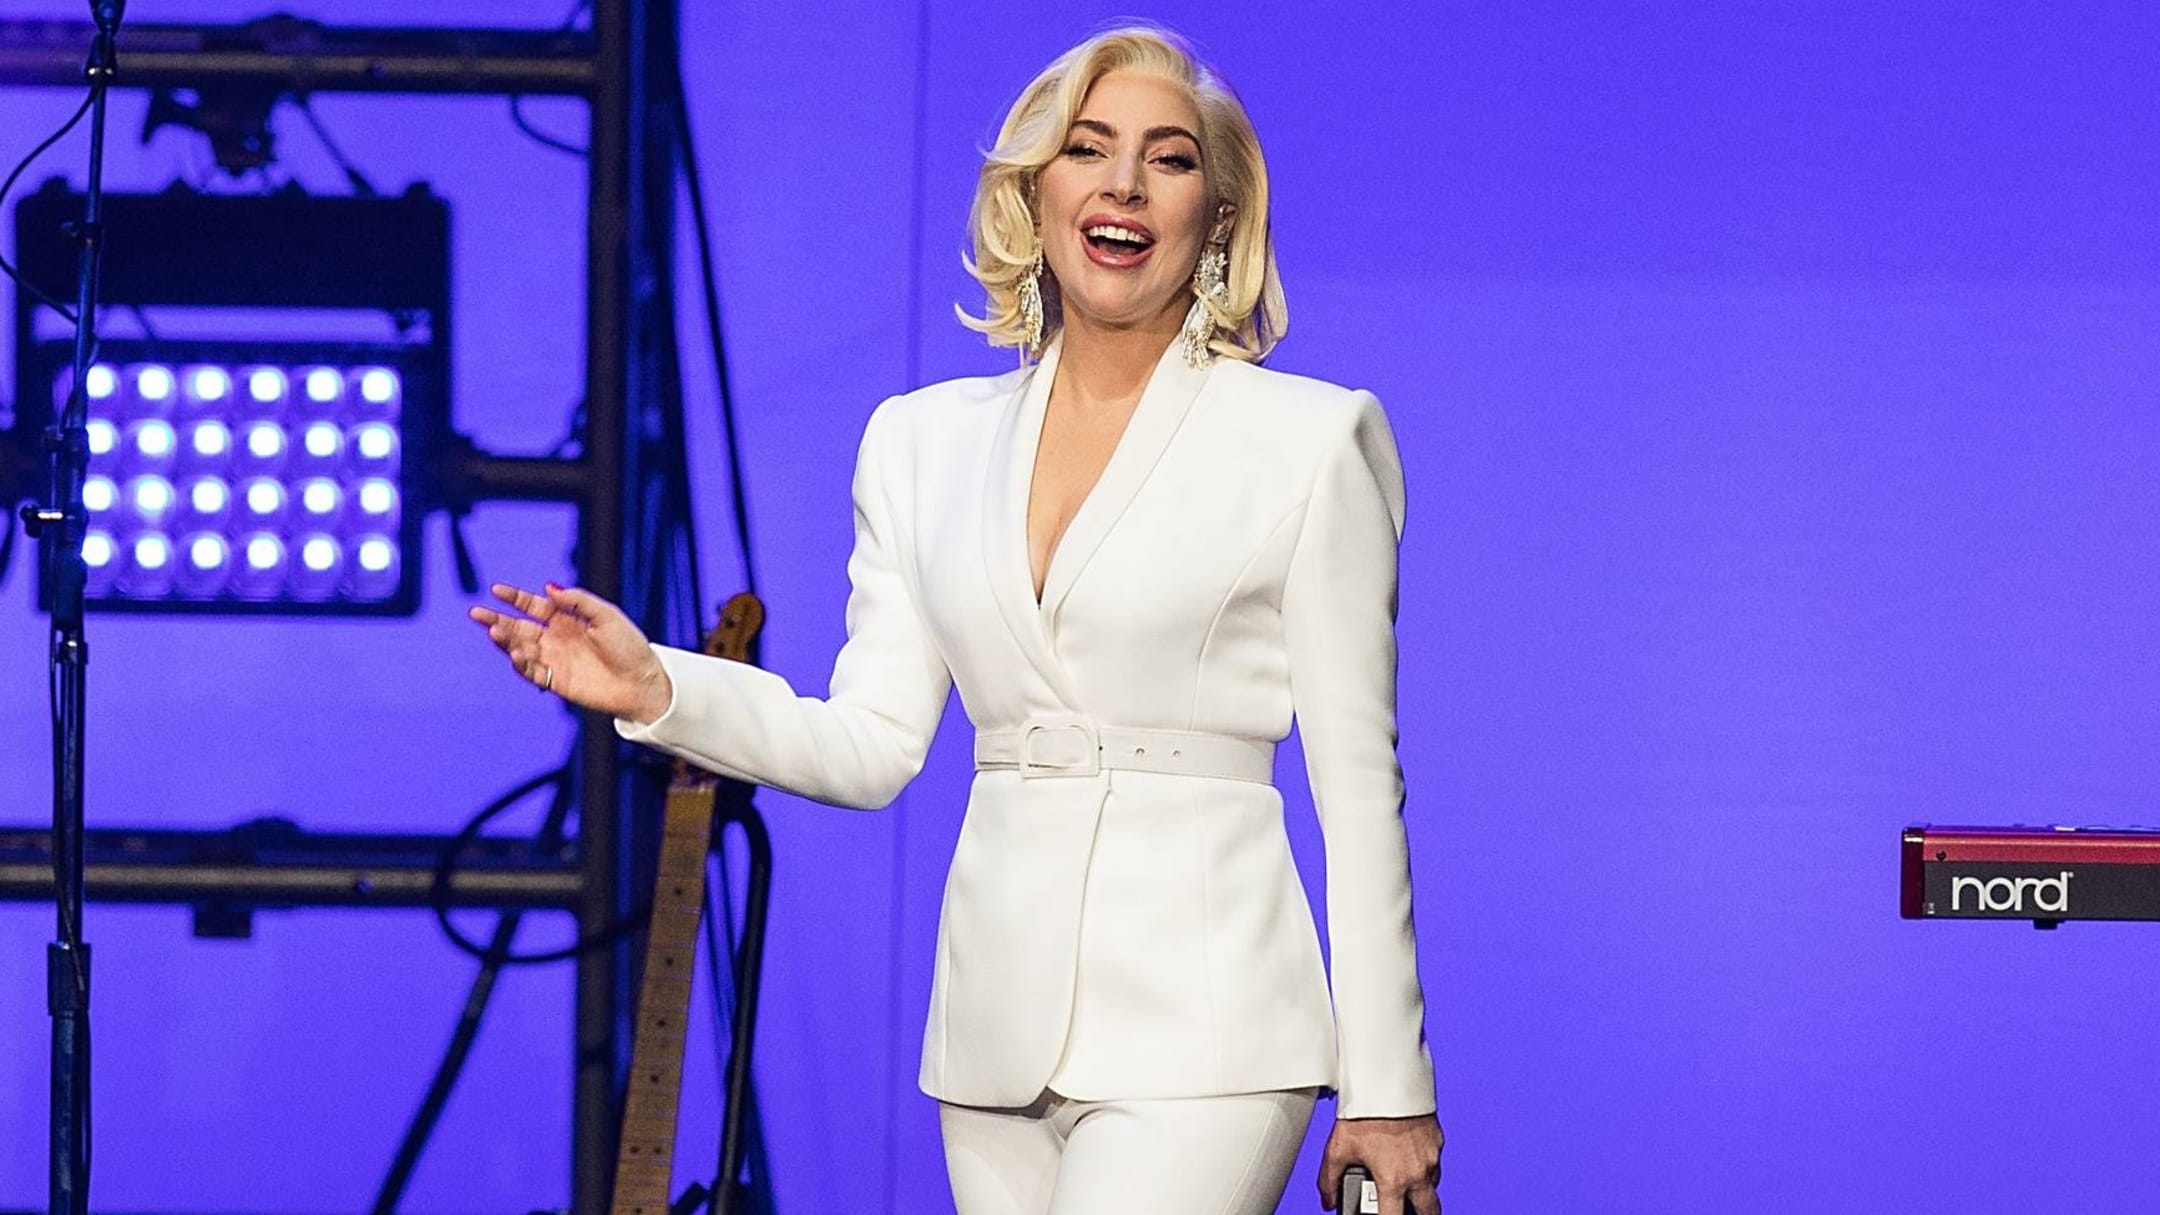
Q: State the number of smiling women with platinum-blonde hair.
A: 1